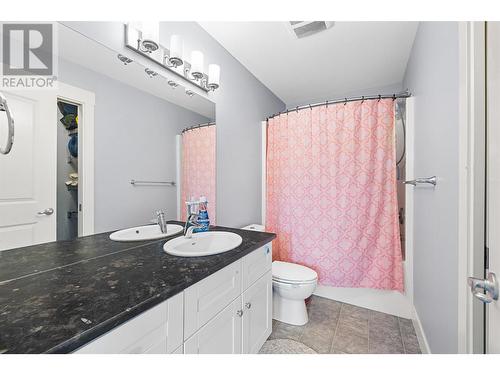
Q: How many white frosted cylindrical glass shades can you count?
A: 4